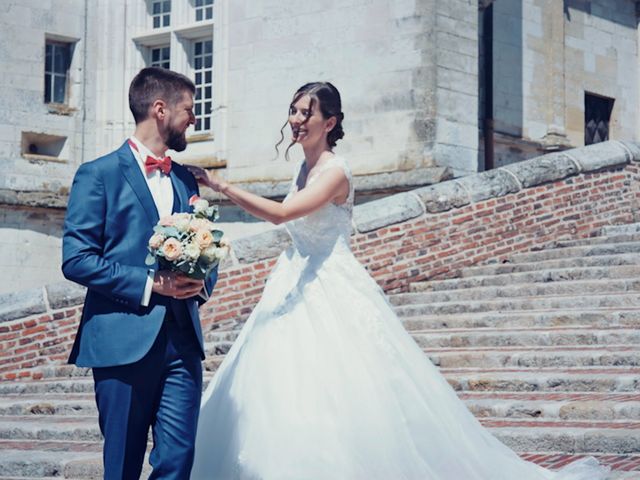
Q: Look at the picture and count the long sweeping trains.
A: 1